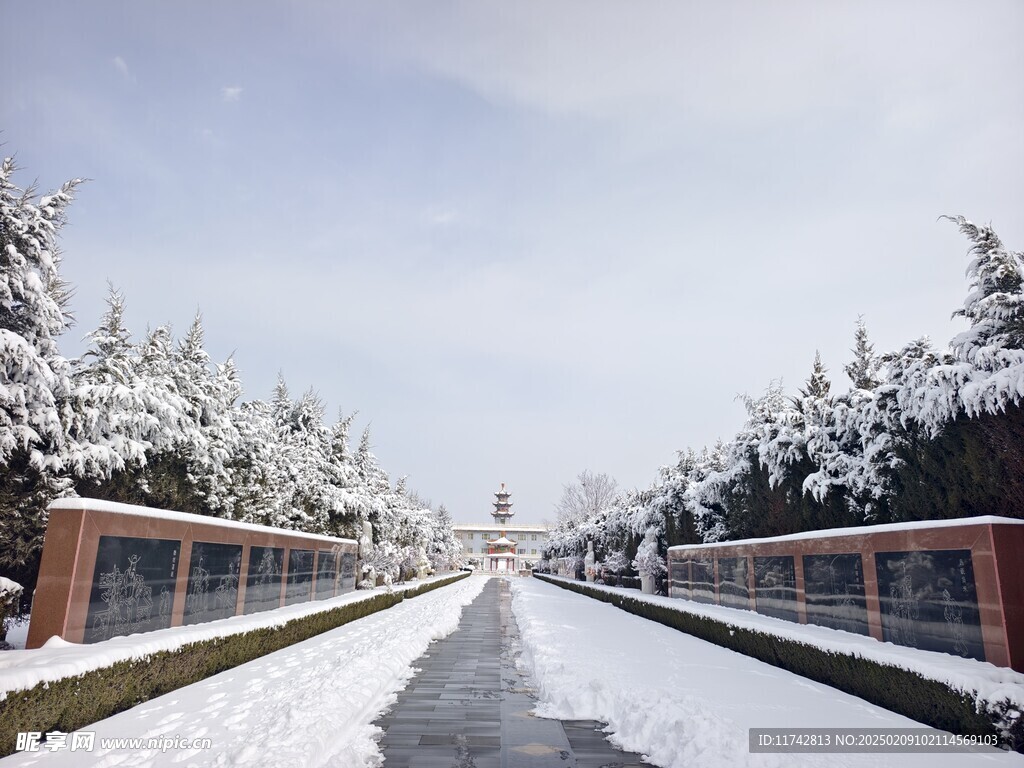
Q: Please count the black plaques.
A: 12